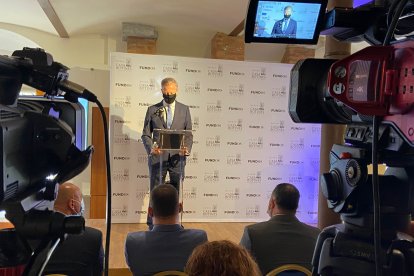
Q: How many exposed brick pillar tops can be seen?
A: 3